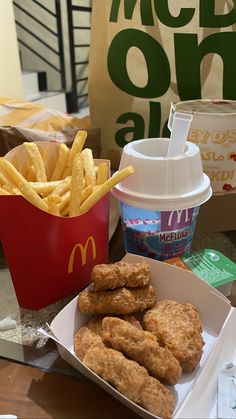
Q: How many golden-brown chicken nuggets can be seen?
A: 6